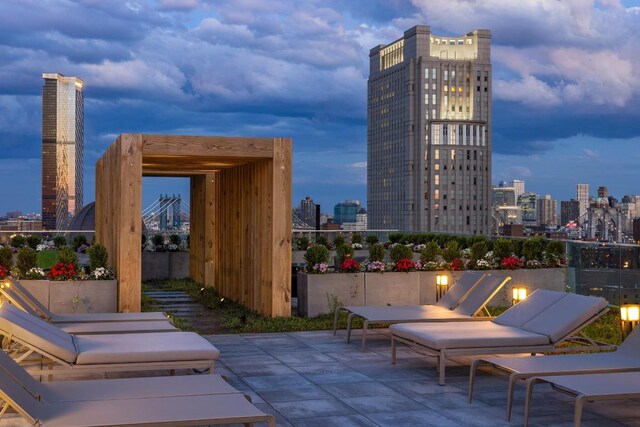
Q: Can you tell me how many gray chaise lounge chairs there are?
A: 10